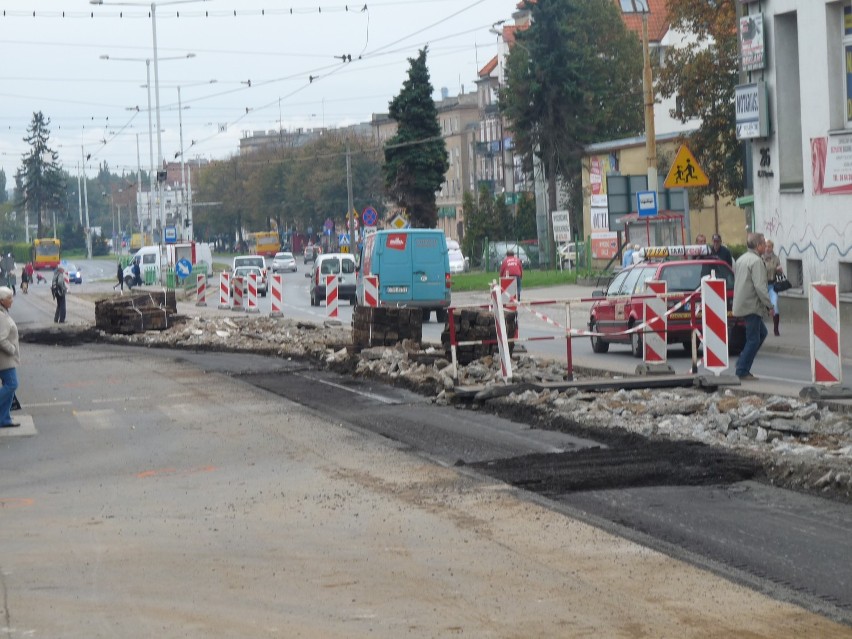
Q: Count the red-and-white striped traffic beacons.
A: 12